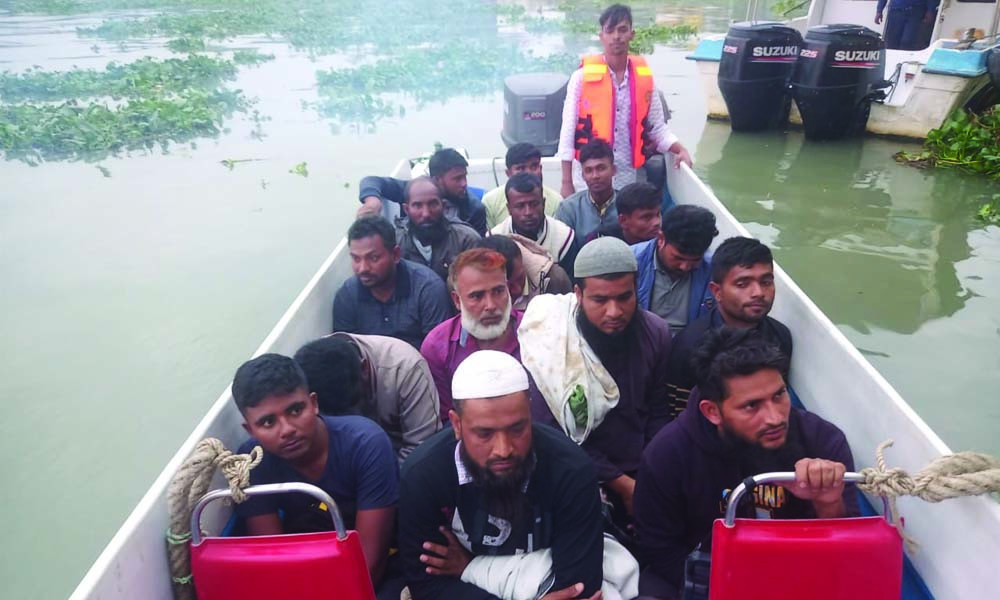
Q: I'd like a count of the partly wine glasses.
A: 0